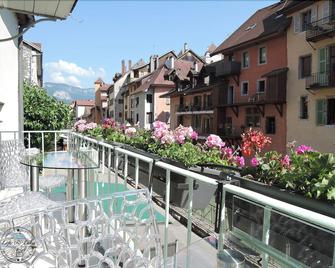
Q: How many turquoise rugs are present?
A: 1